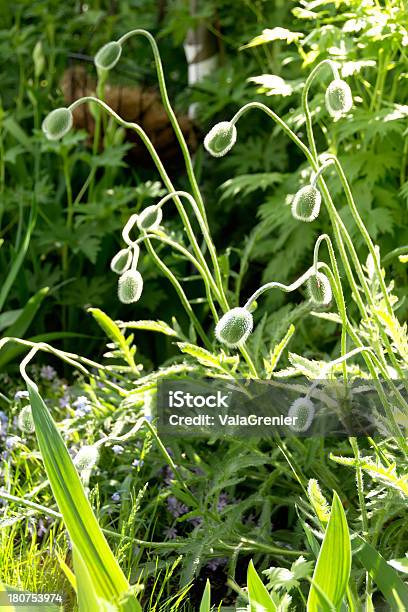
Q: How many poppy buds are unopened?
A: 13